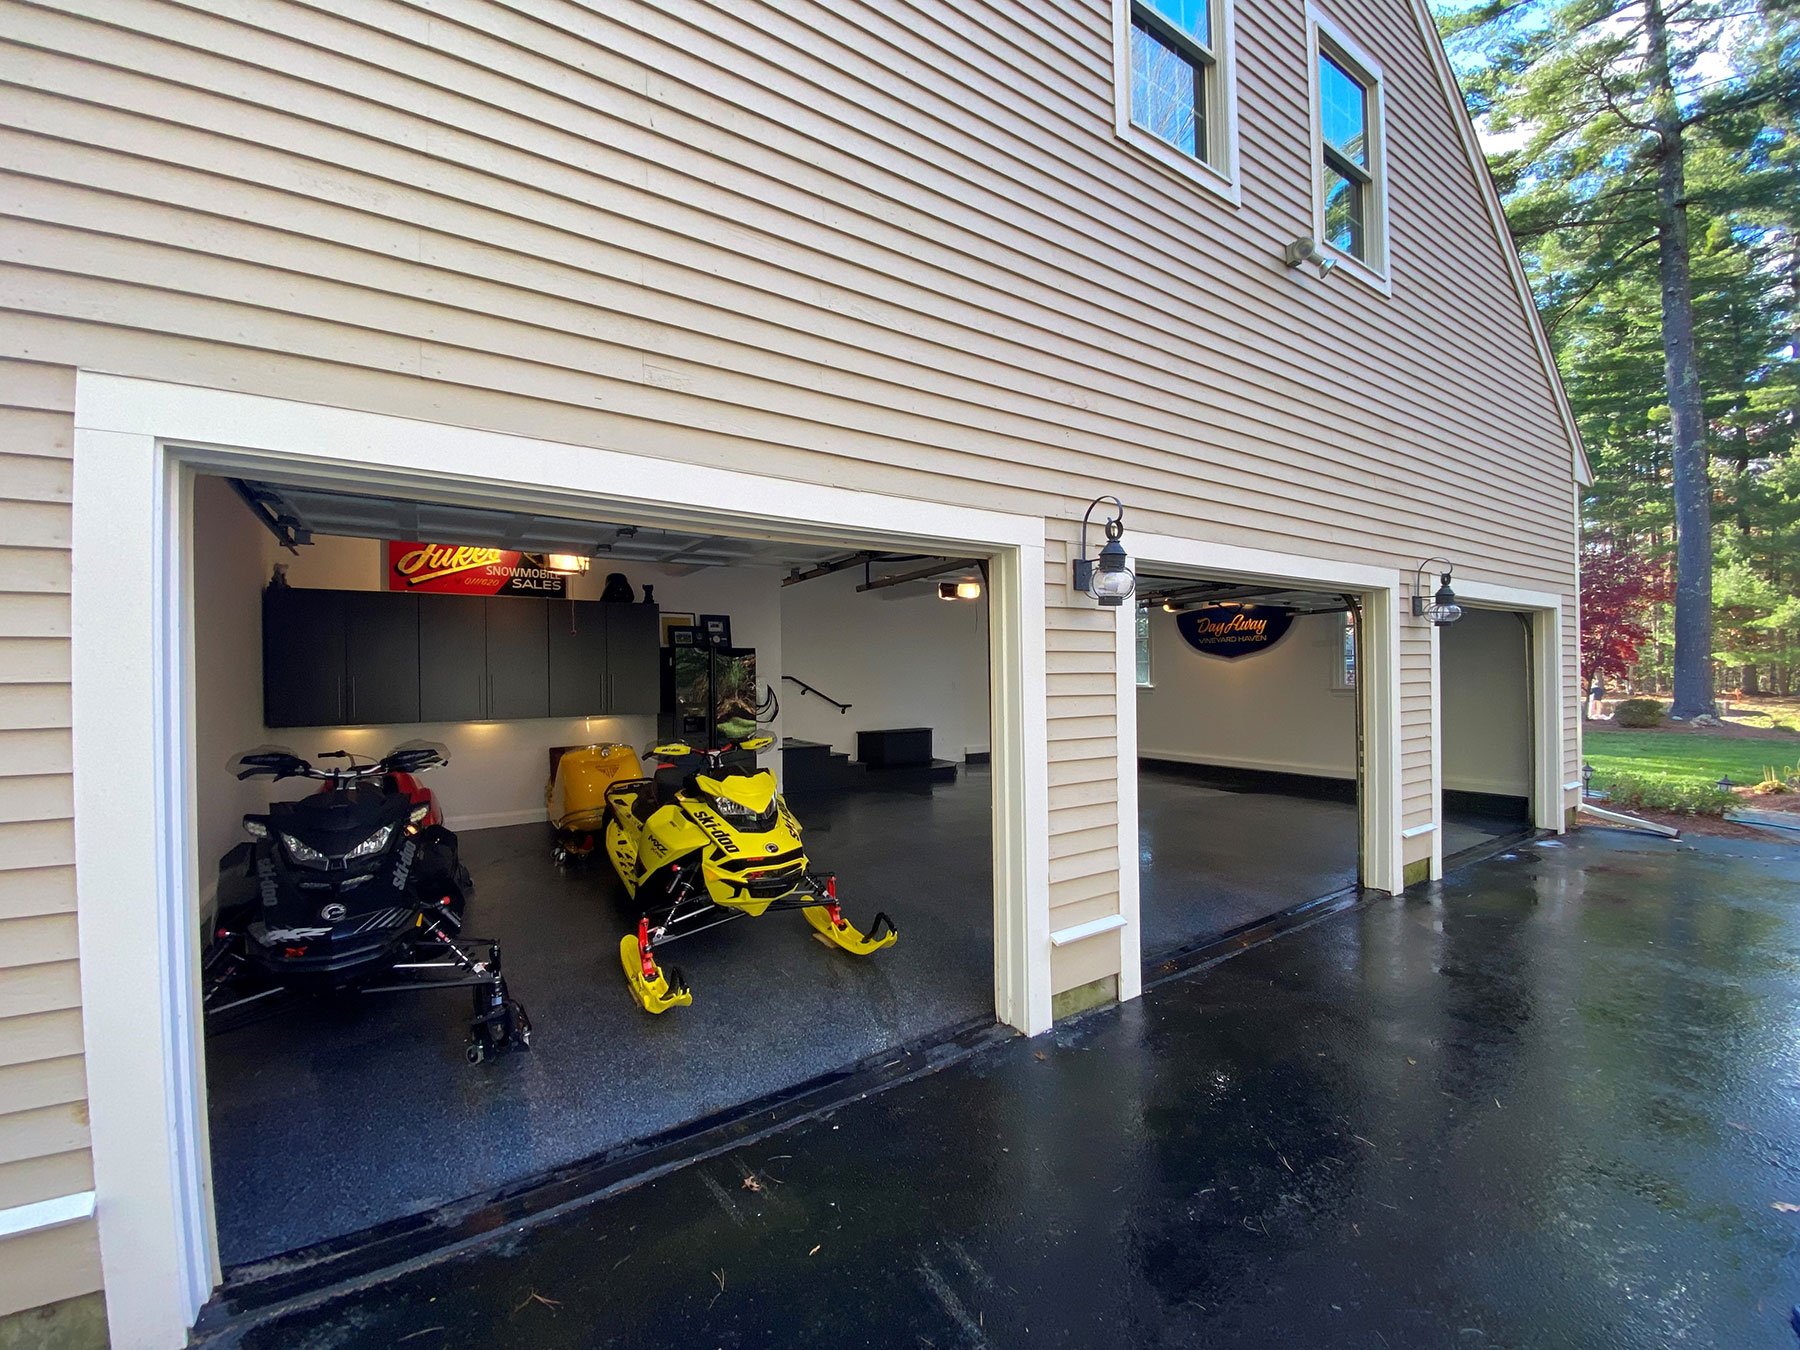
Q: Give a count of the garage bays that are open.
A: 3